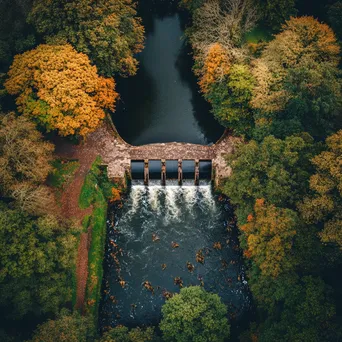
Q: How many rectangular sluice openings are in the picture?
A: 5